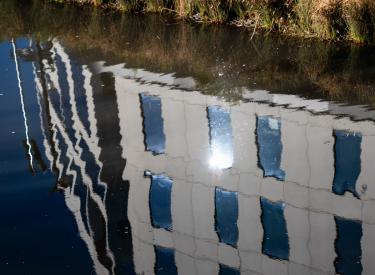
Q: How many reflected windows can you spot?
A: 10